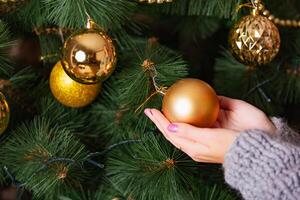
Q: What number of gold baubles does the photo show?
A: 5